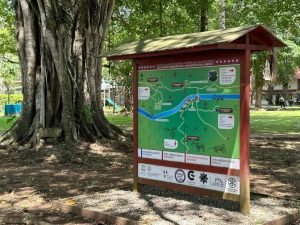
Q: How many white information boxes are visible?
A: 4